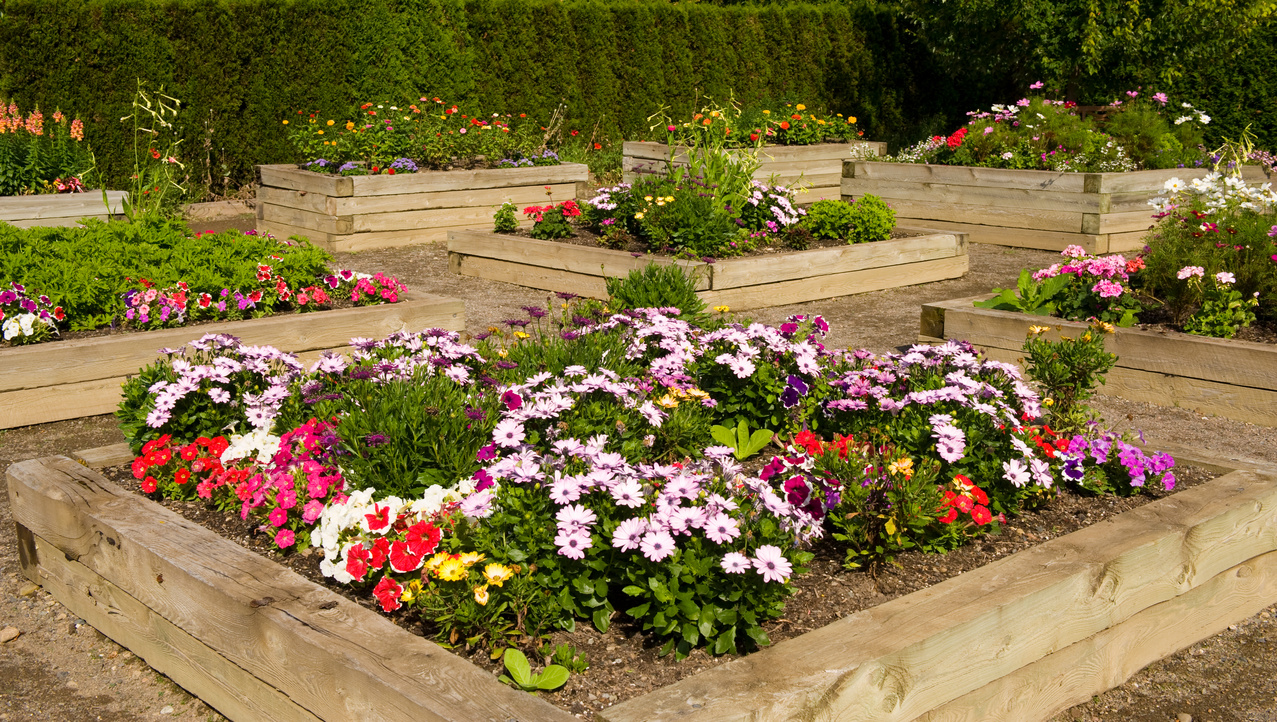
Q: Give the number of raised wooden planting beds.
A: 8